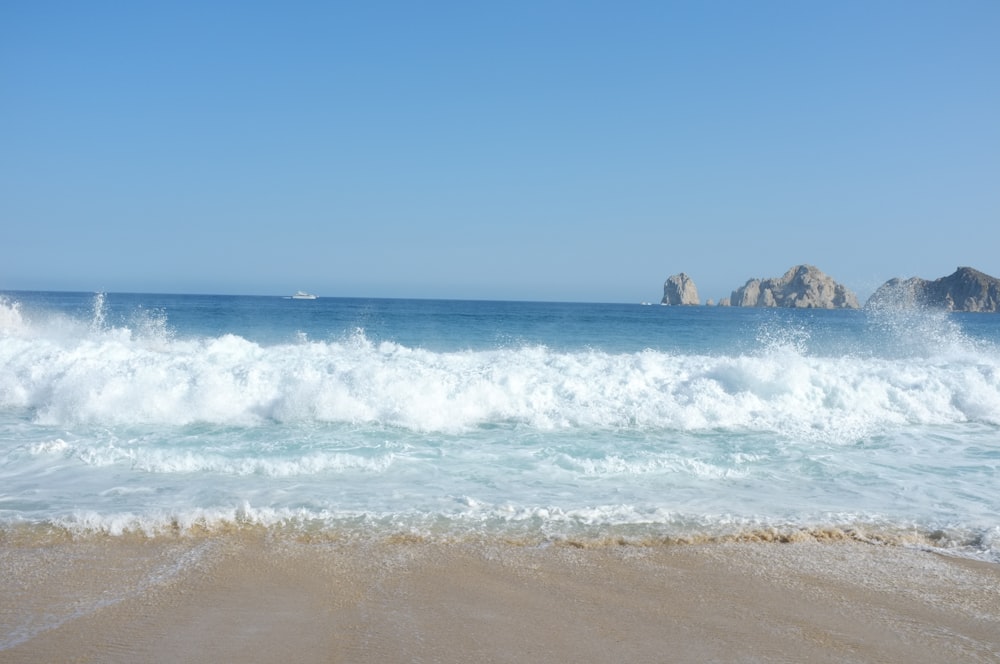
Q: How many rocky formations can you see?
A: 3